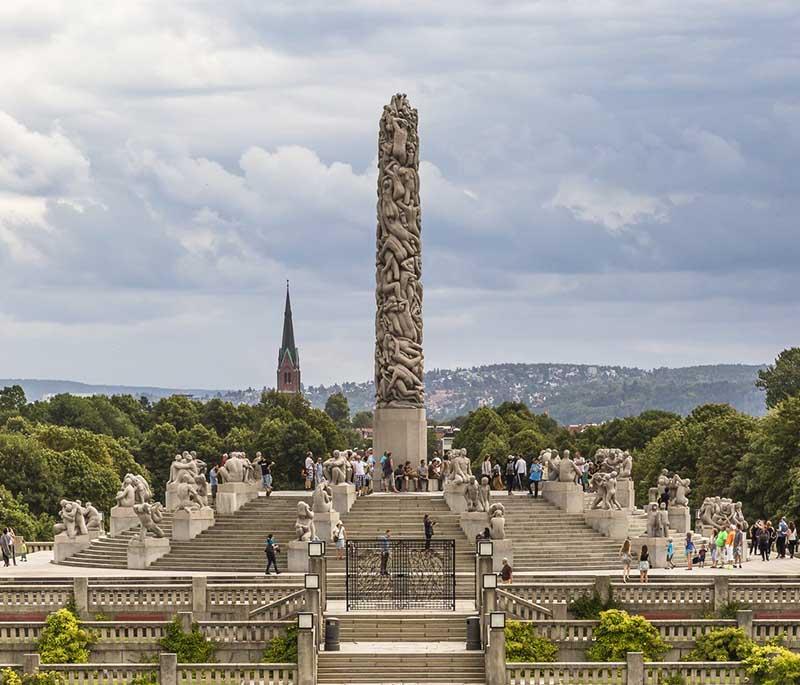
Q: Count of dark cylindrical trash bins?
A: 2